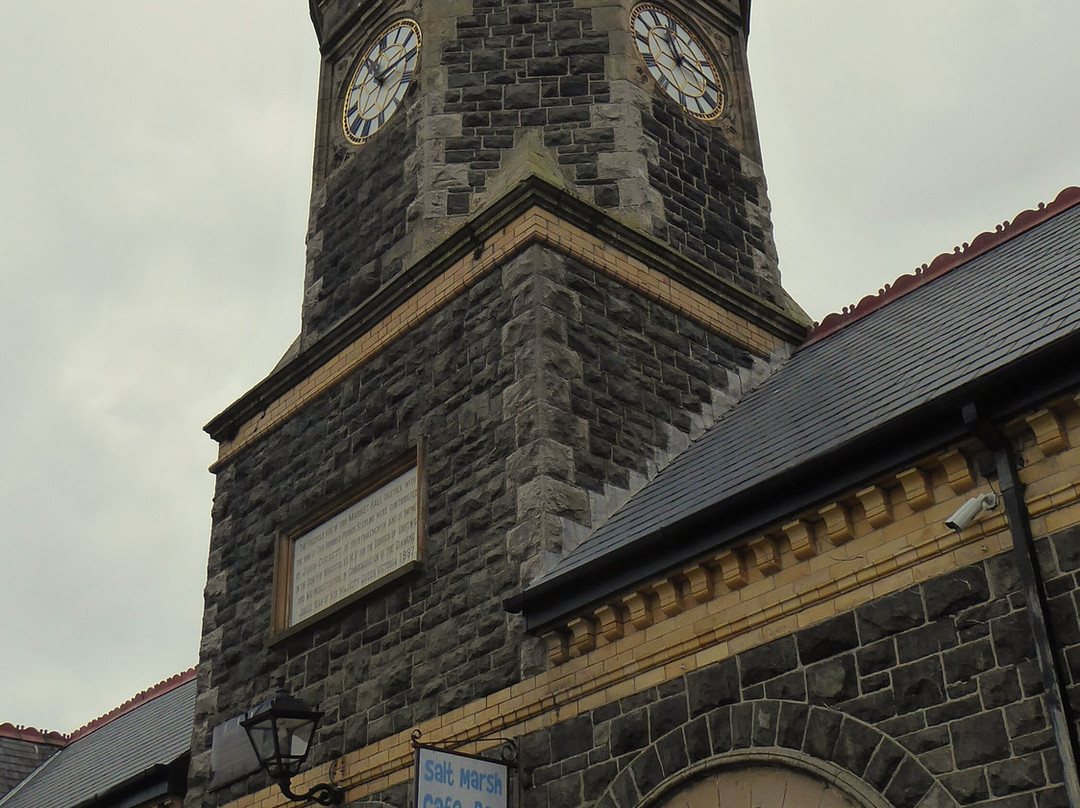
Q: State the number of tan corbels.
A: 14